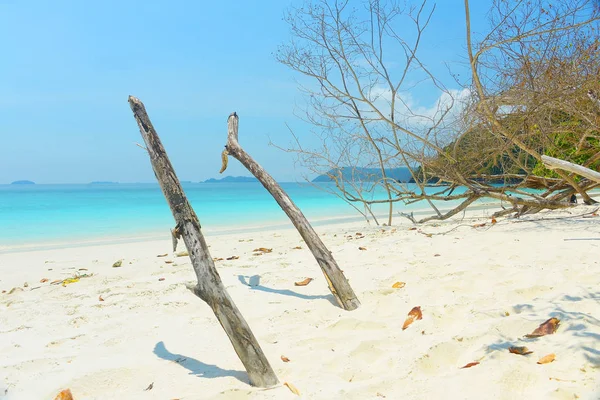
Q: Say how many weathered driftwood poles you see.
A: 2